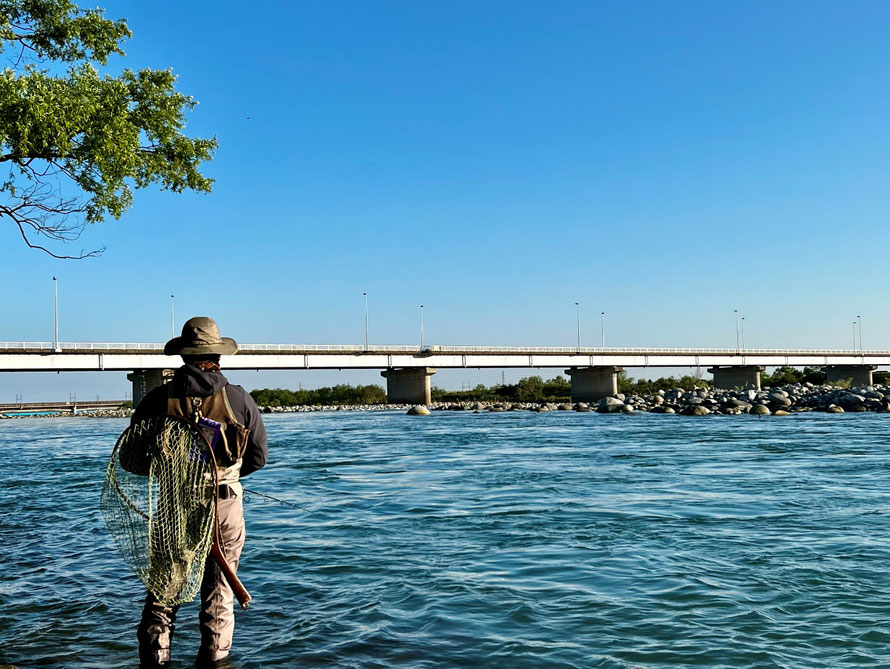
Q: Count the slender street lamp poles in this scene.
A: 10